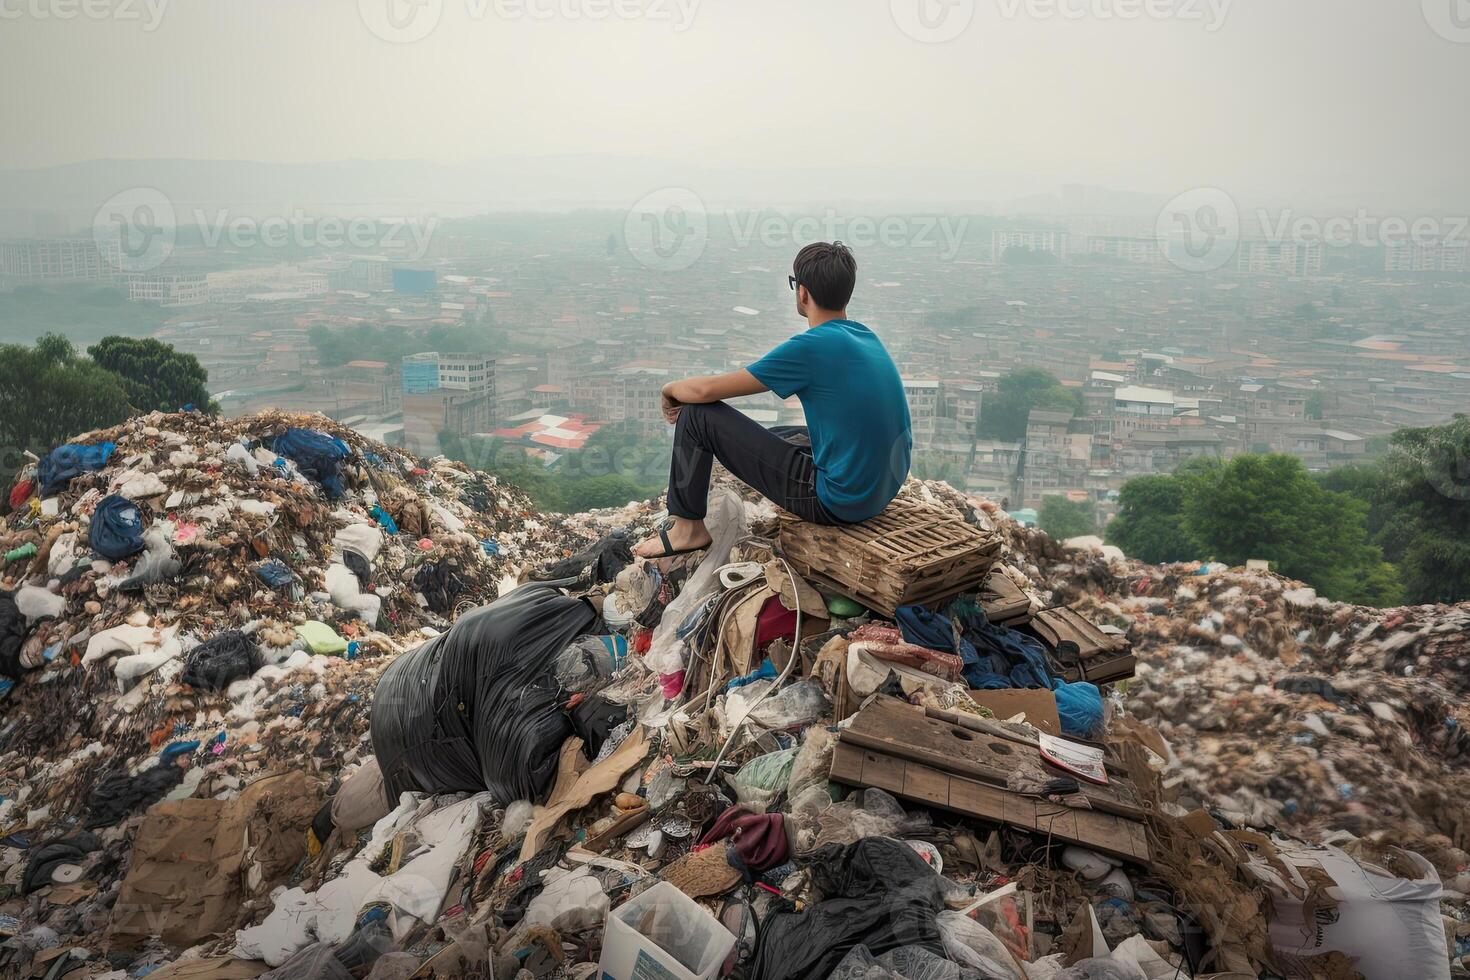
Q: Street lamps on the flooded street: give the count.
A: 0